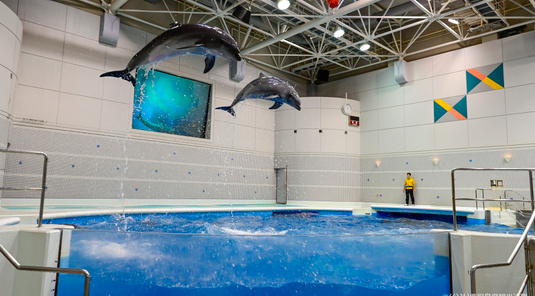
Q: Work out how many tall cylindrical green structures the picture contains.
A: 0